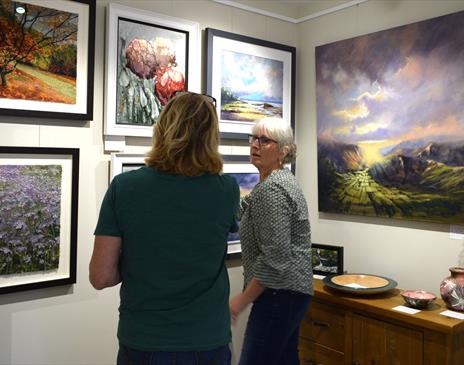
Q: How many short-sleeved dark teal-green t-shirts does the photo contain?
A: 1